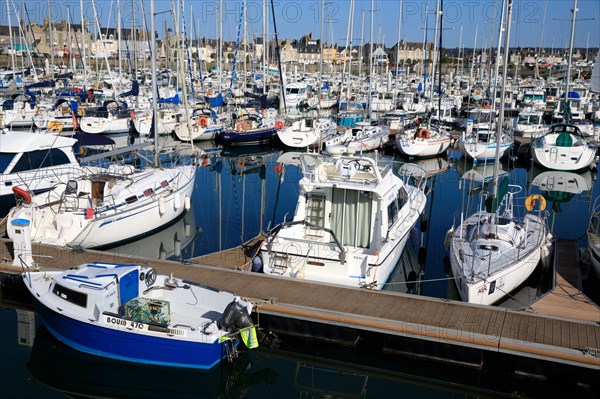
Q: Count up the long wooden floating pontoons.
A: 1